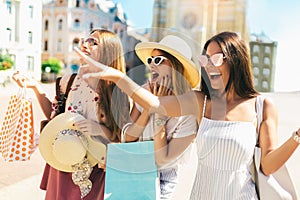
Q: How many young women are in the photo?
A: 3